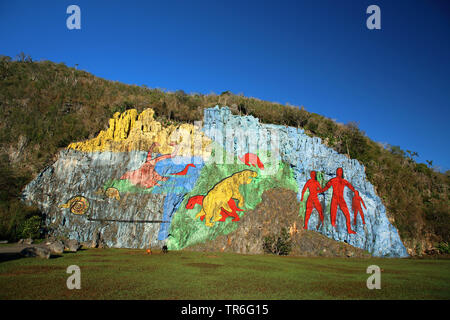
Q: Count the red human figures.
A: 3